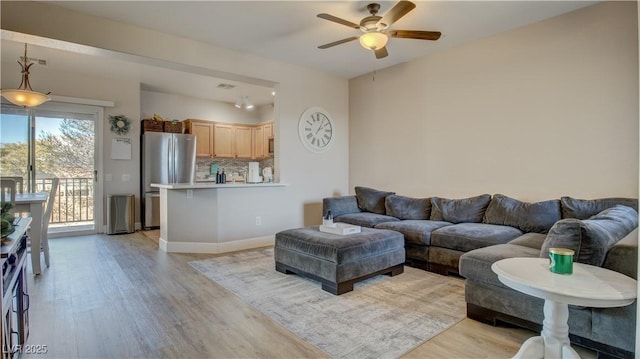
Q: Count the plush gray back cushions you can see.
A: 6